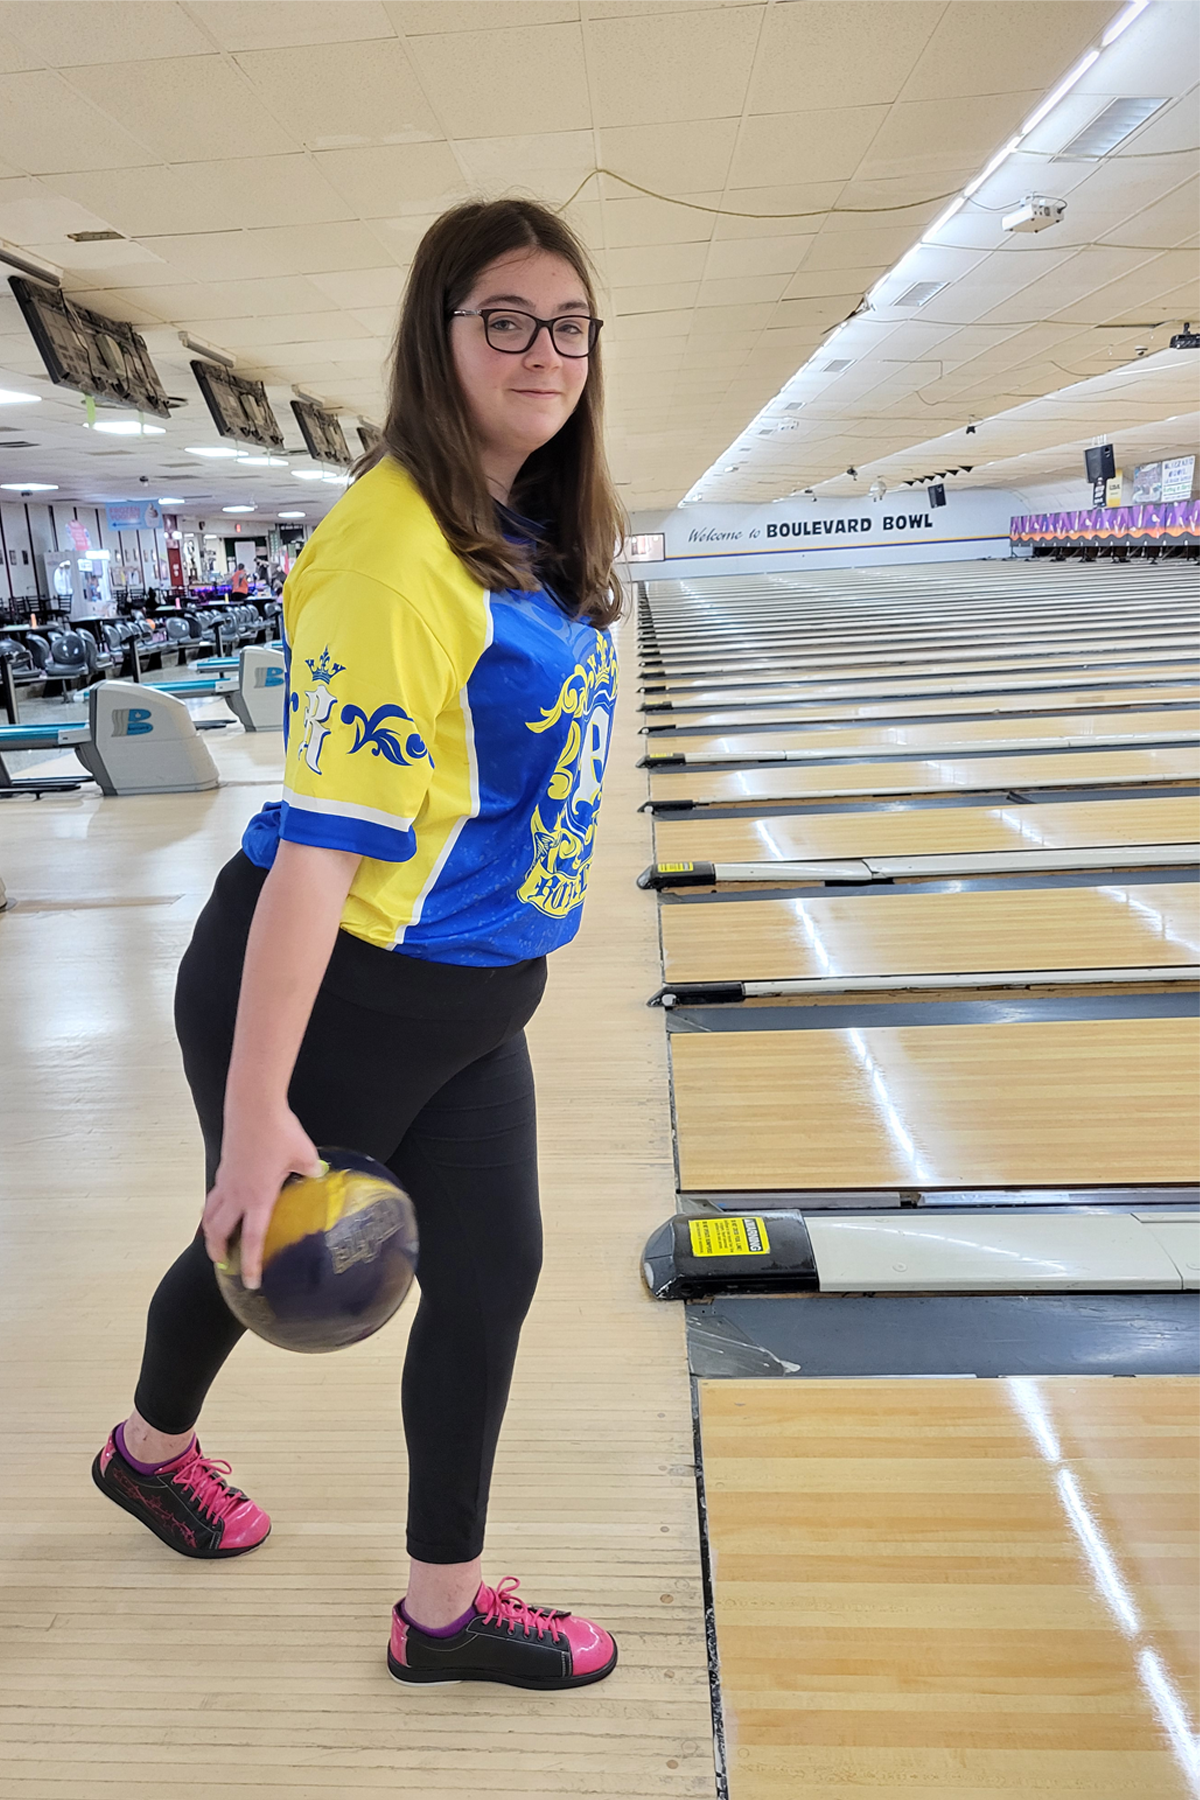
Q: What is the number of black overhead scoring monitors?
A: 4